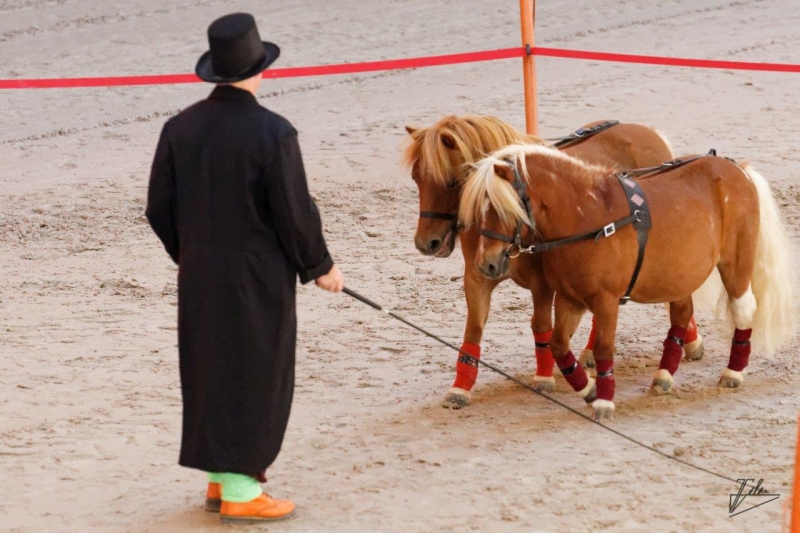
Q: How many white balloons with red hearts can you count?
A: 0